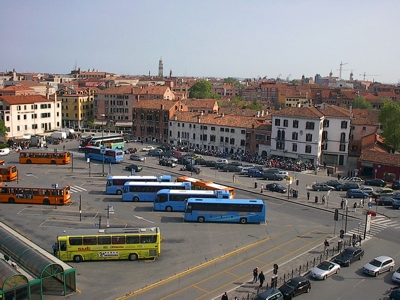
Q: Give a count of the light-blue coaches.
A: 5